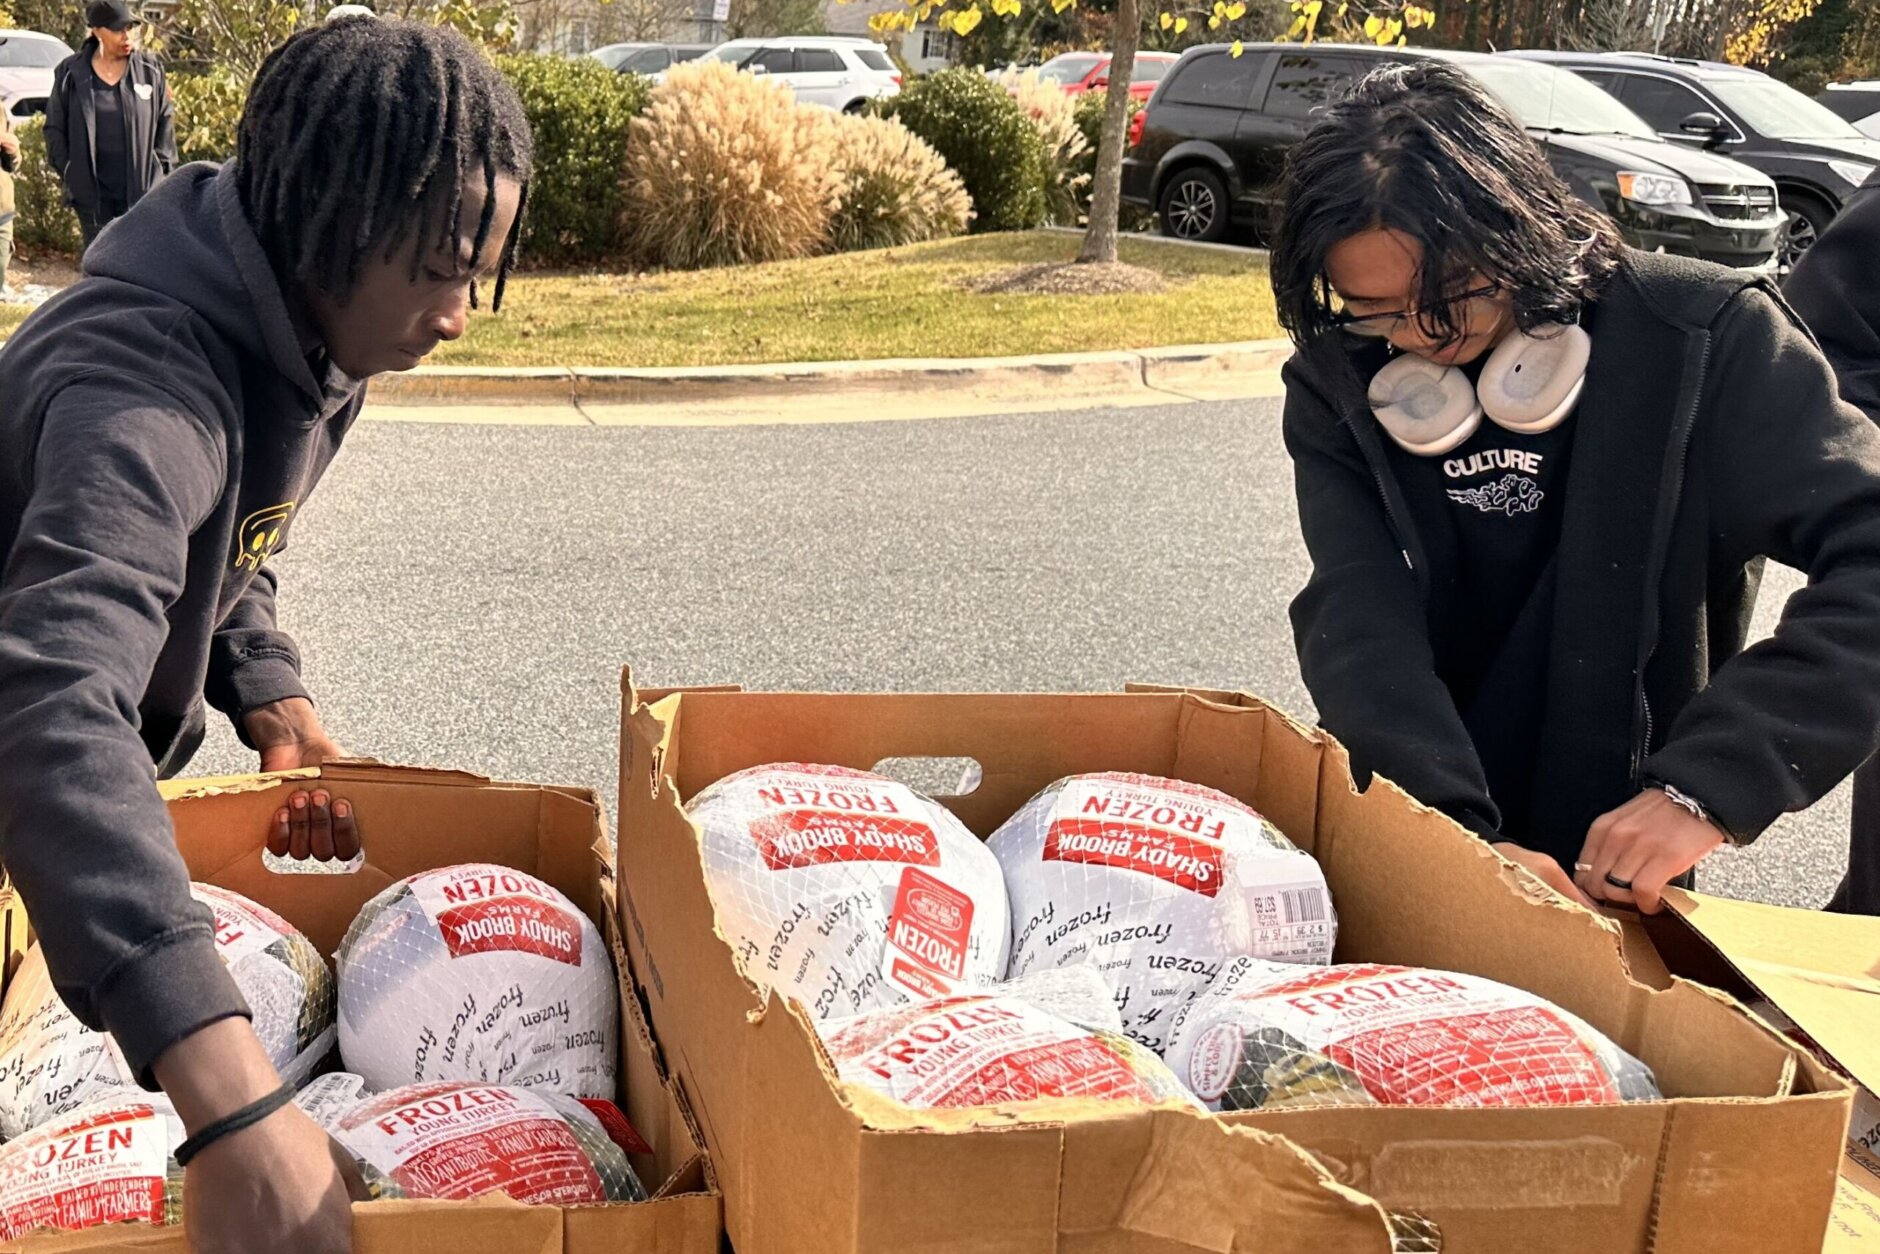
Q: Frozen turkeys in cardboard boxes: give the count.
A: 8